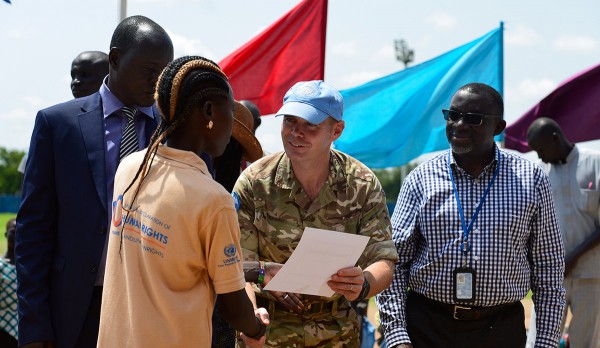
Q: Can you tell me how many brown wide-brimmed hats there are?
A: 1